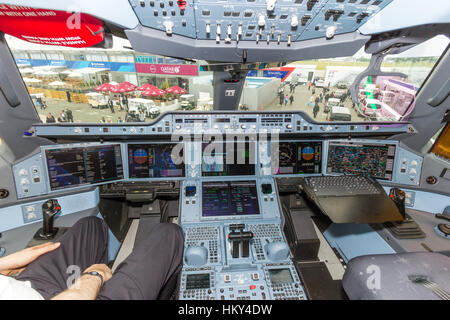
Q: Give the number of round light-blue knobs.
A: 2